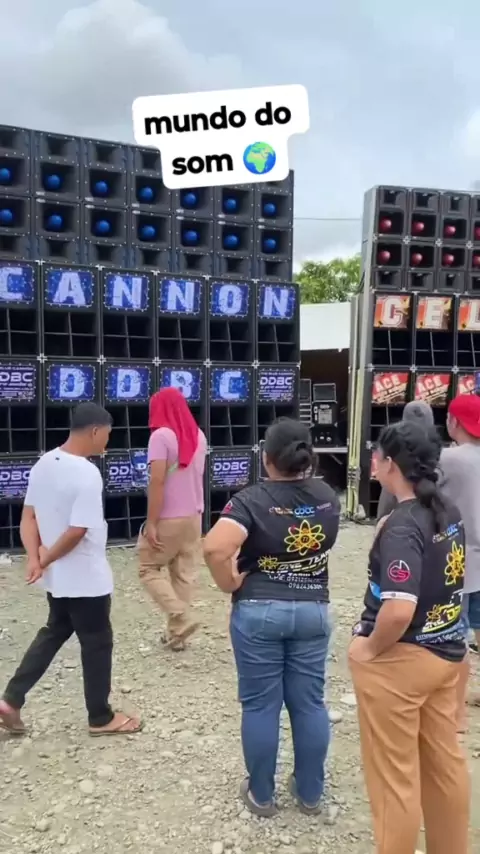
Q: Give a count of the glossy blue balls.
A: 14